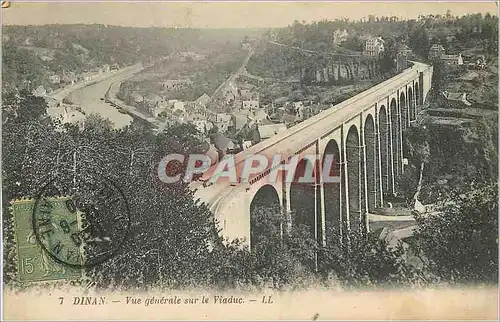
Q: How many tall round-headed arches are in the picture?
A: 10